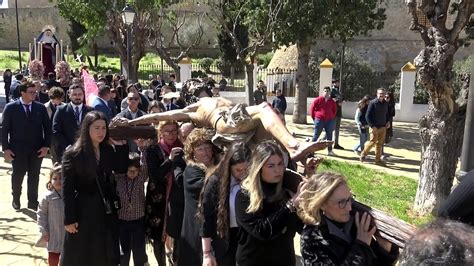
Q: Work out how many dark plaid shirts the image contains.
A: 1